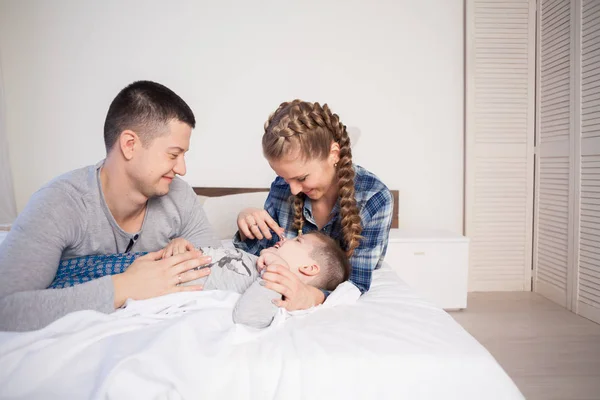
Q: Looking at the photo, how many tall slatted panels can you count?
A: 3